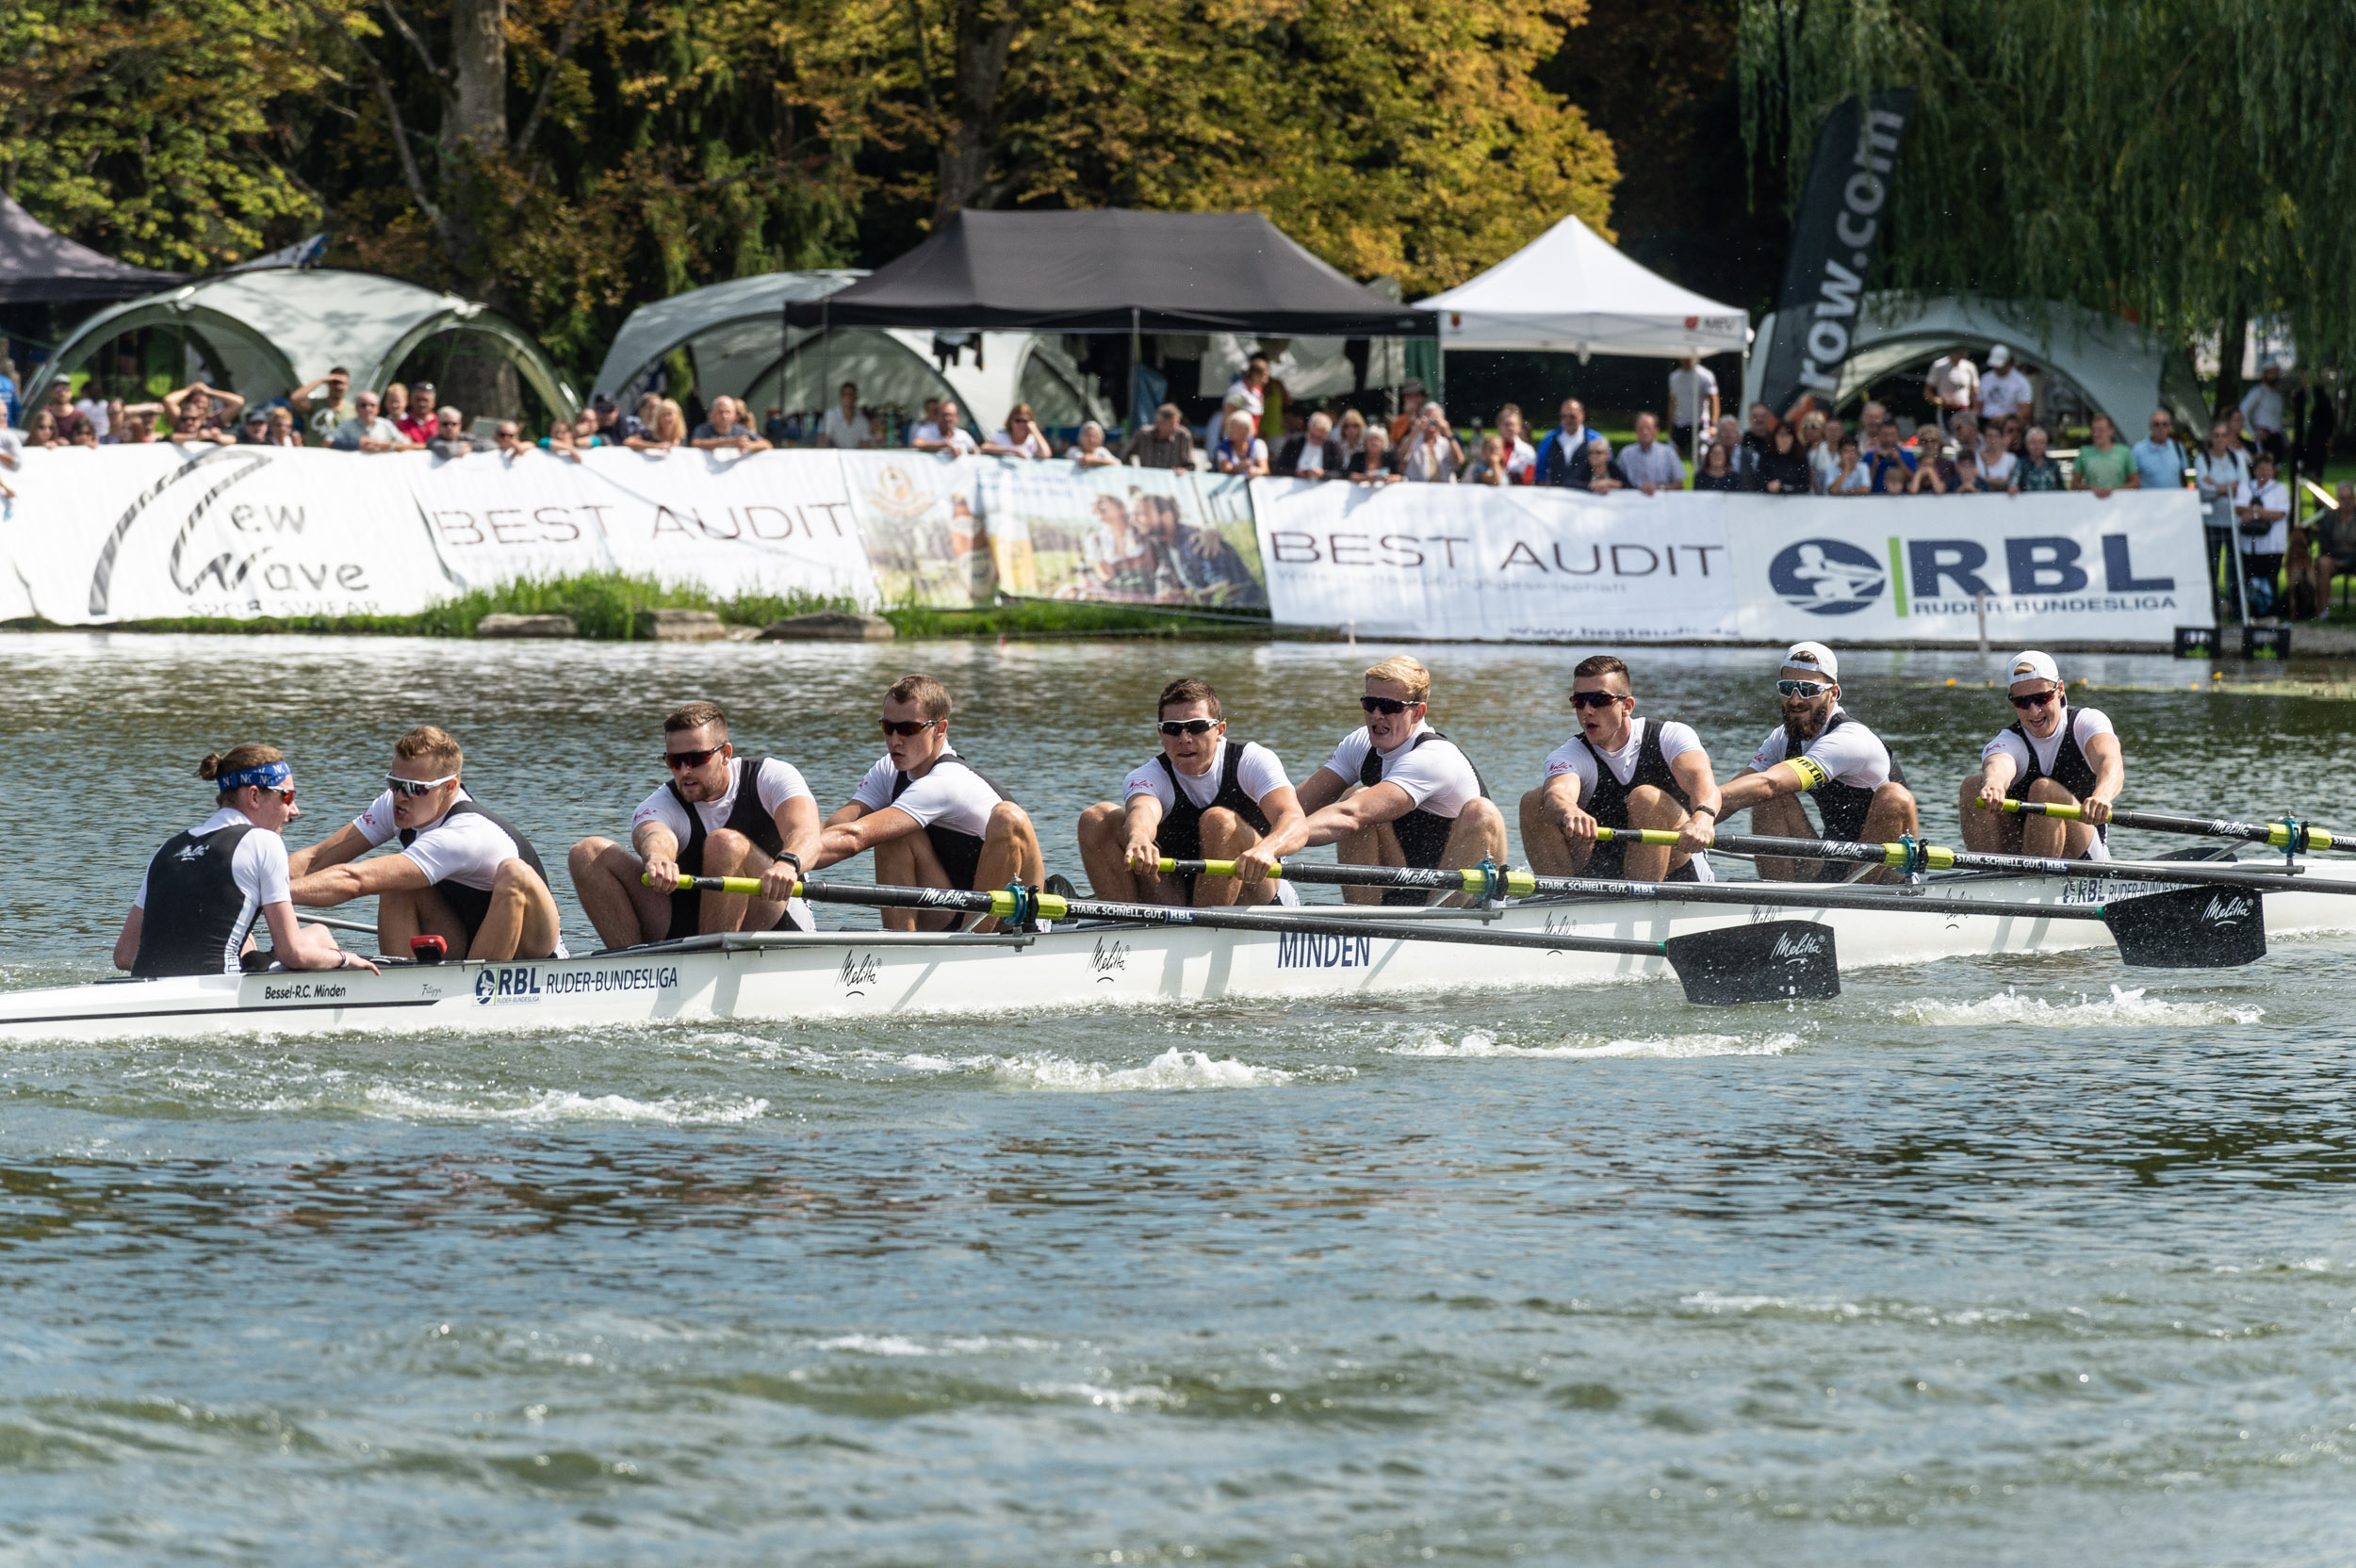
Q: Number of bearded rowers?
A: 2